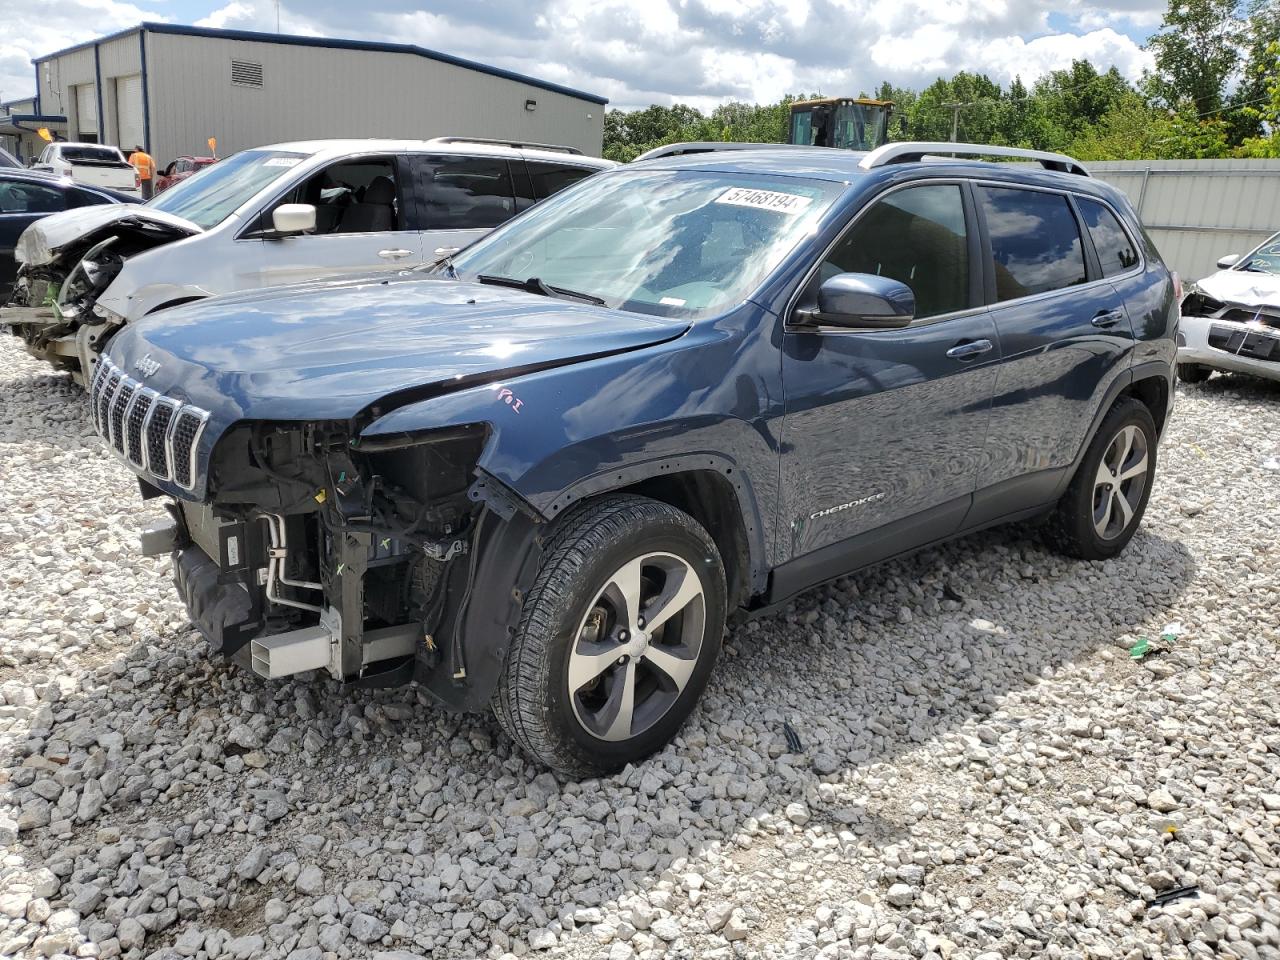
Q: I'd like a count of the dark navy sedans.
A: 1